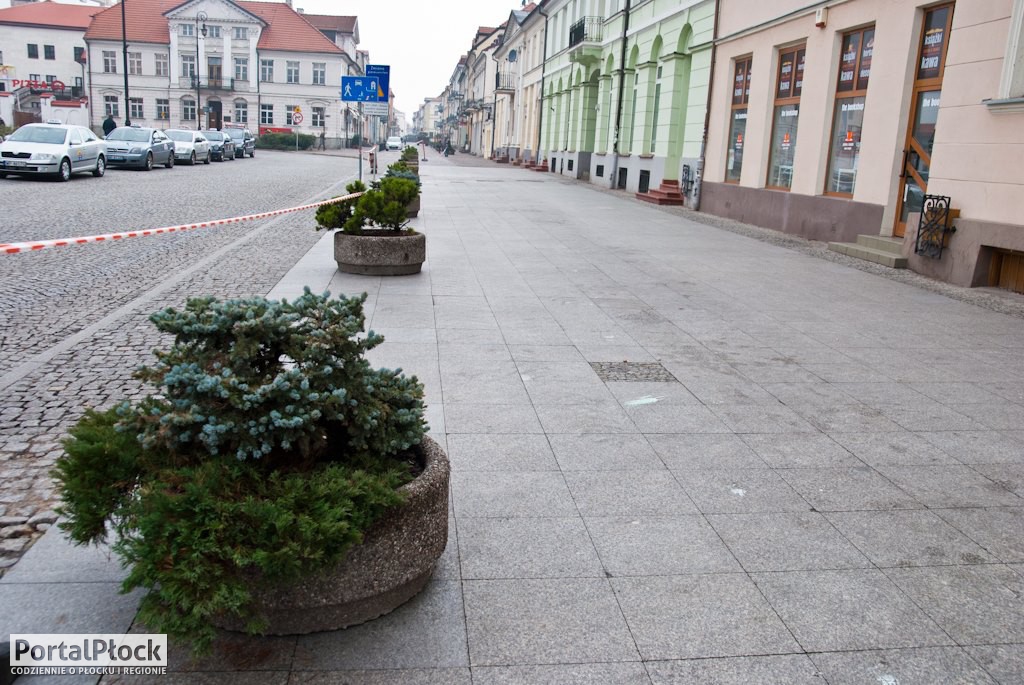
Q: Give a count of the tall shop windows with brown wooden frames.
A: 3